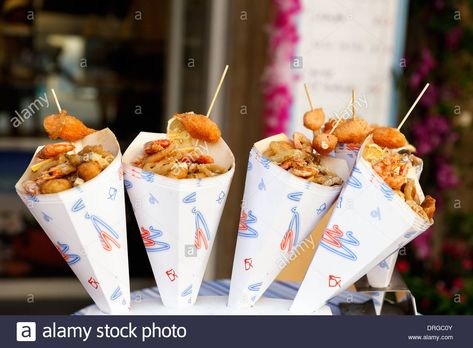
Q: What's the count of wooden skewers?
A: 6